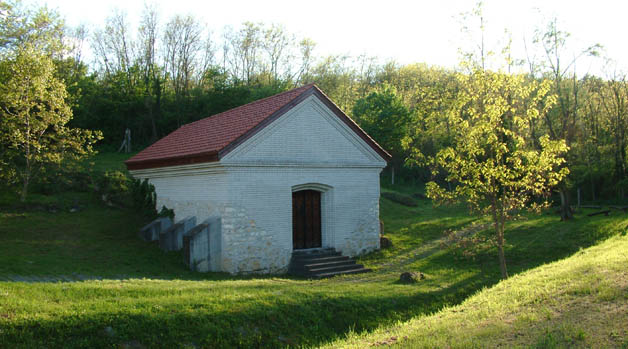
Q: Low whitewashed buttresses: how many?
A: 3